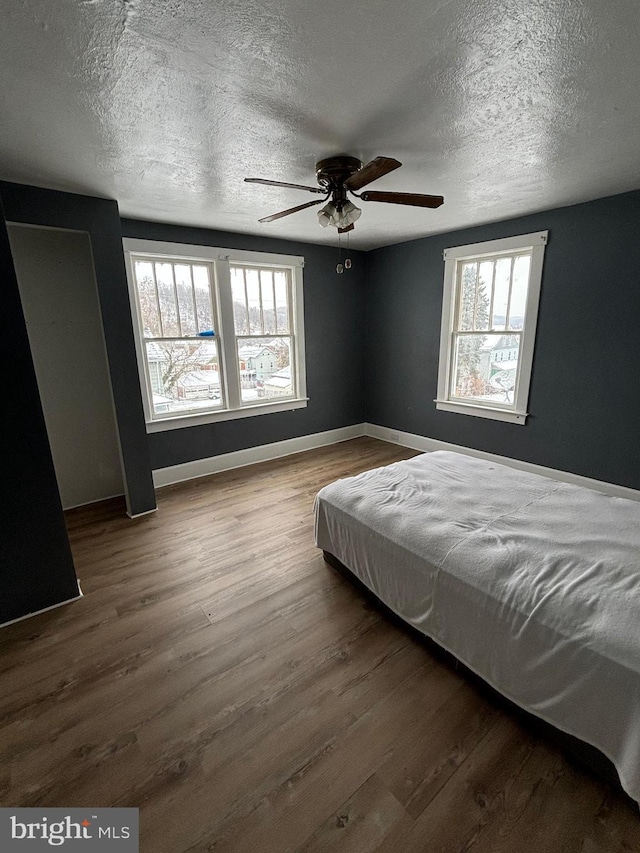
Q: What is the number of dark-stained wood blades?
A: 5